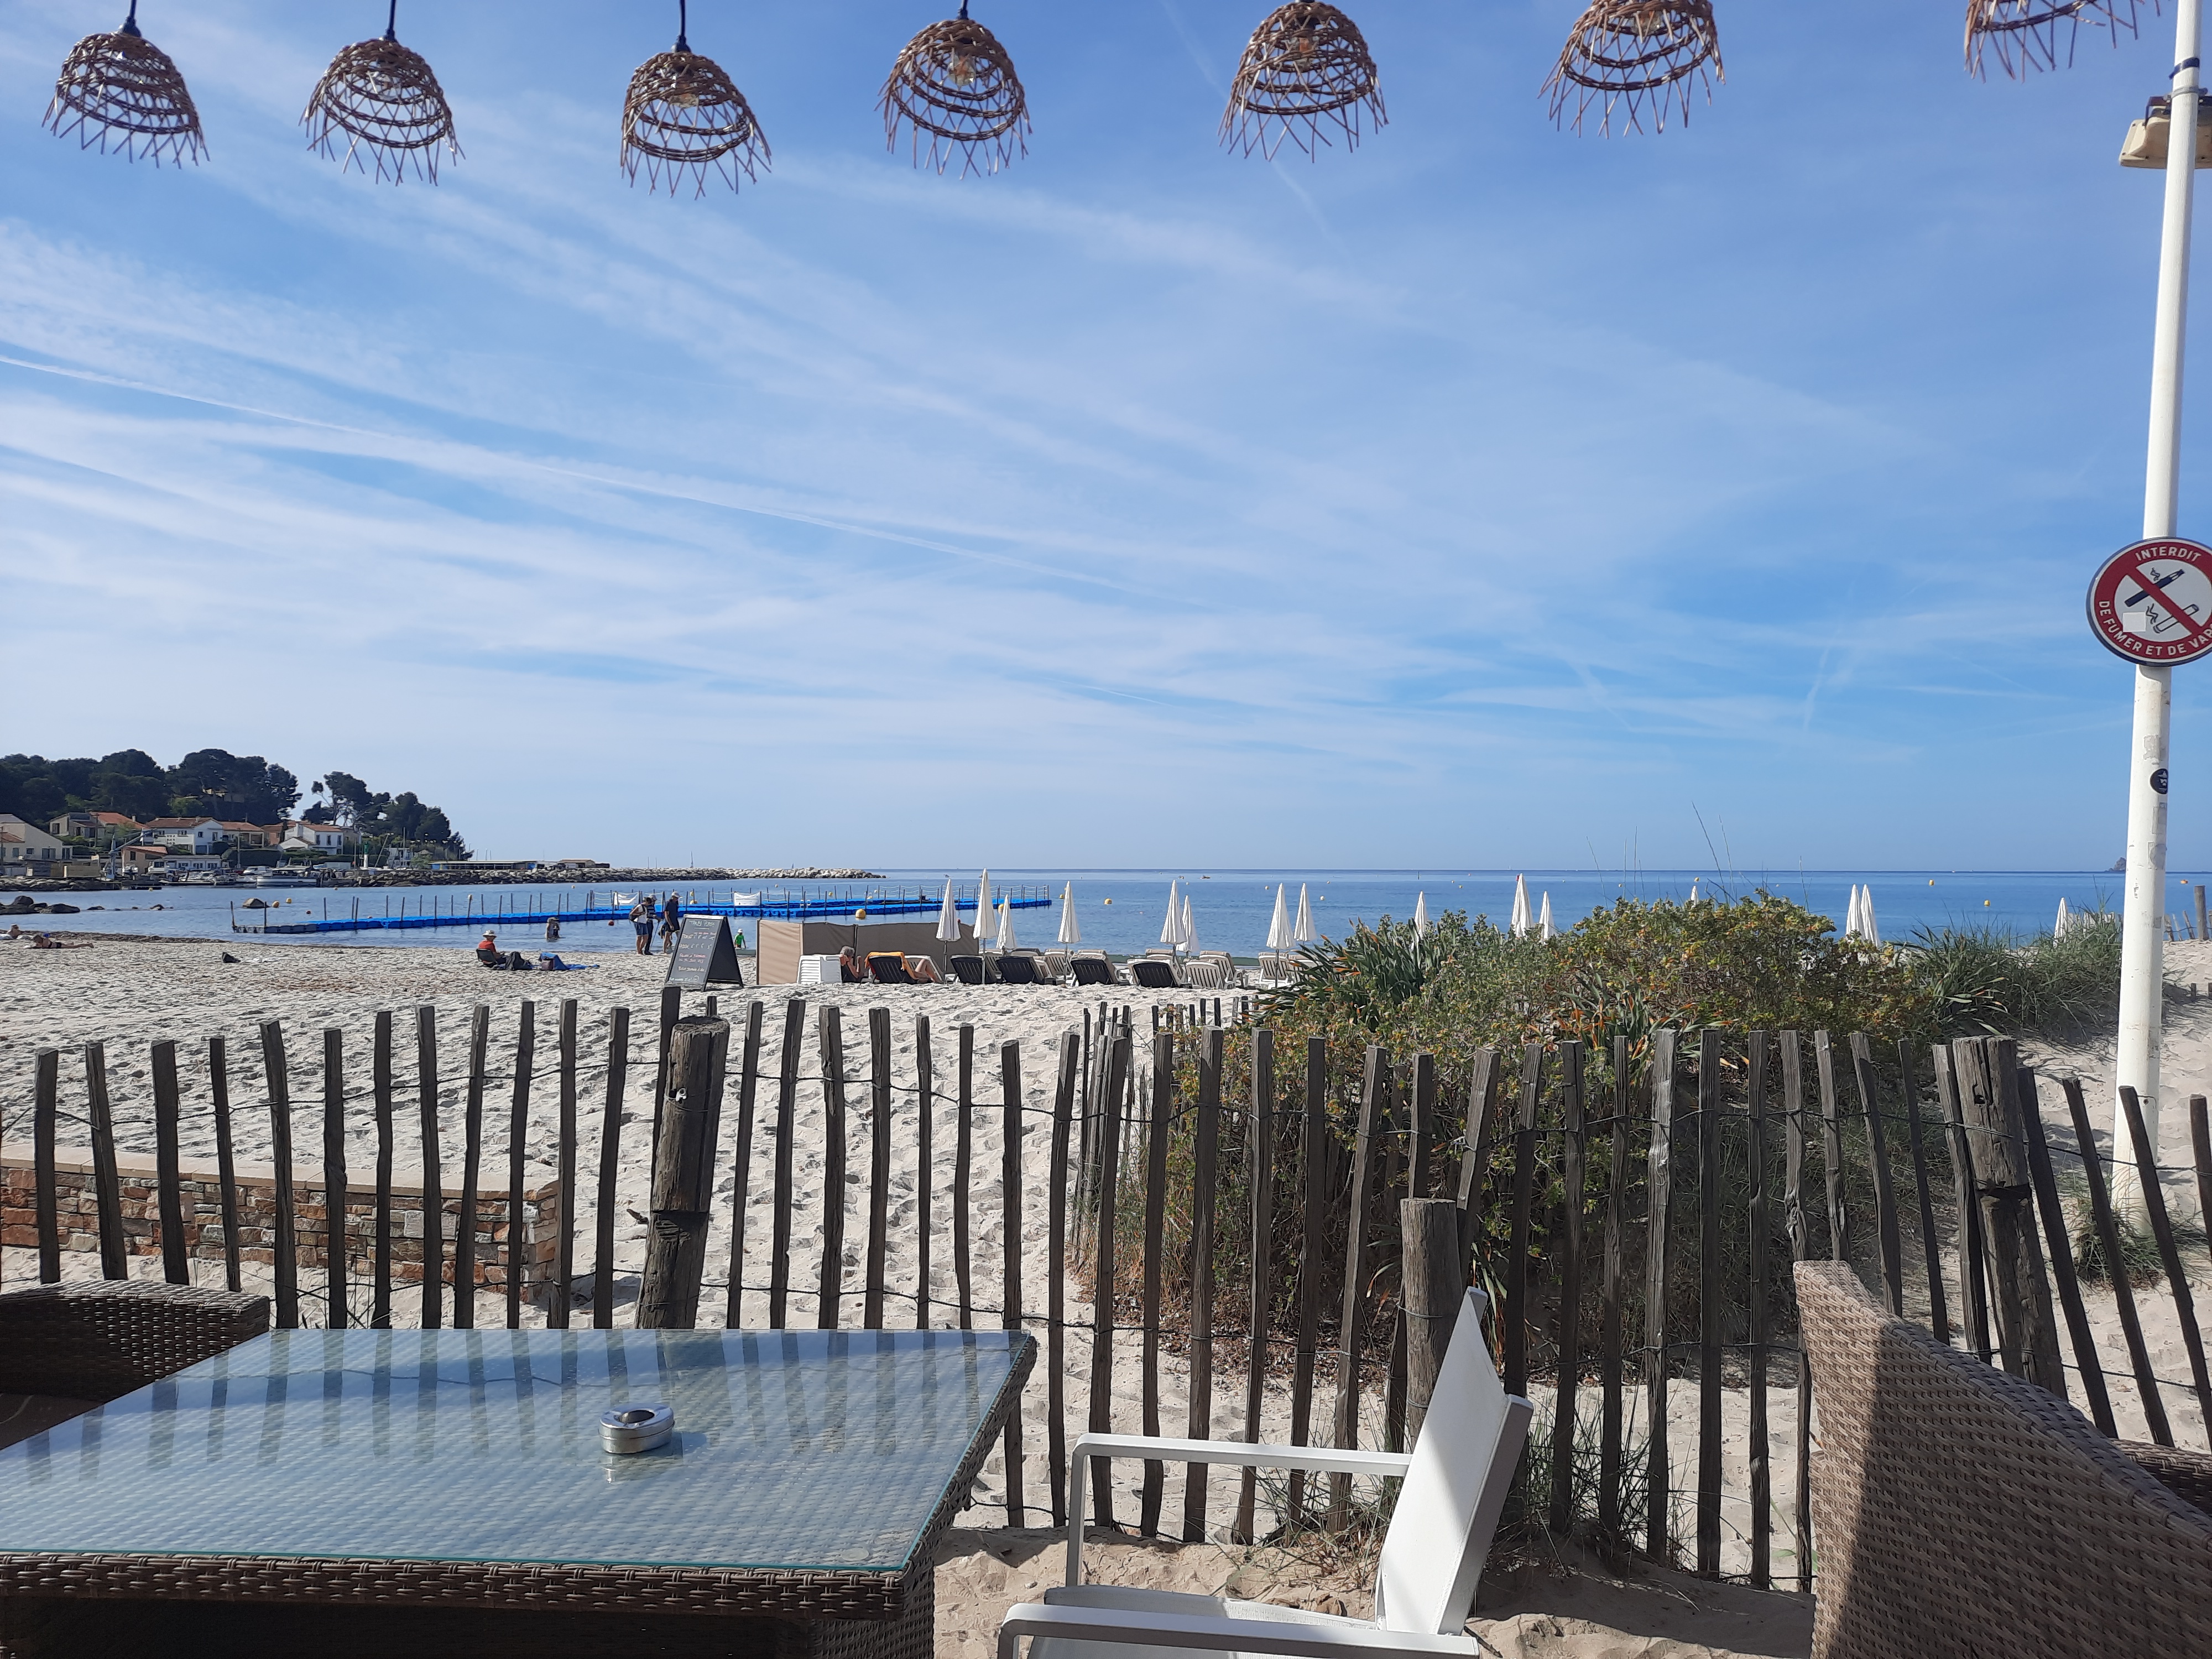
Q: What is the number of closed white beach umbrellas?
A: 15